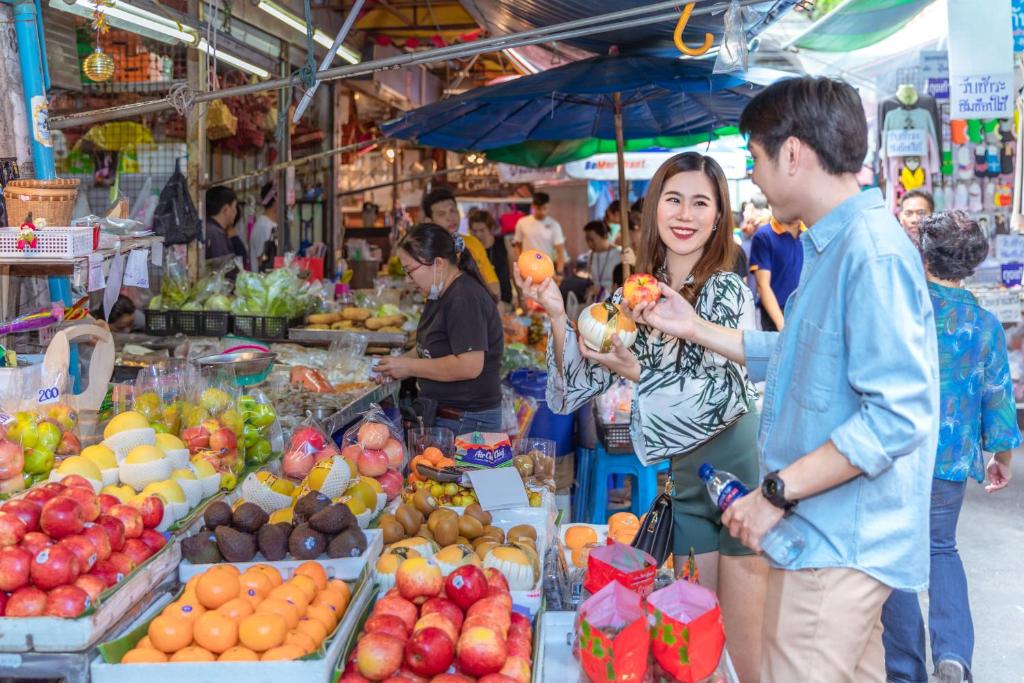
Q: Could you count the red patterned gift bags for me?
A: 3